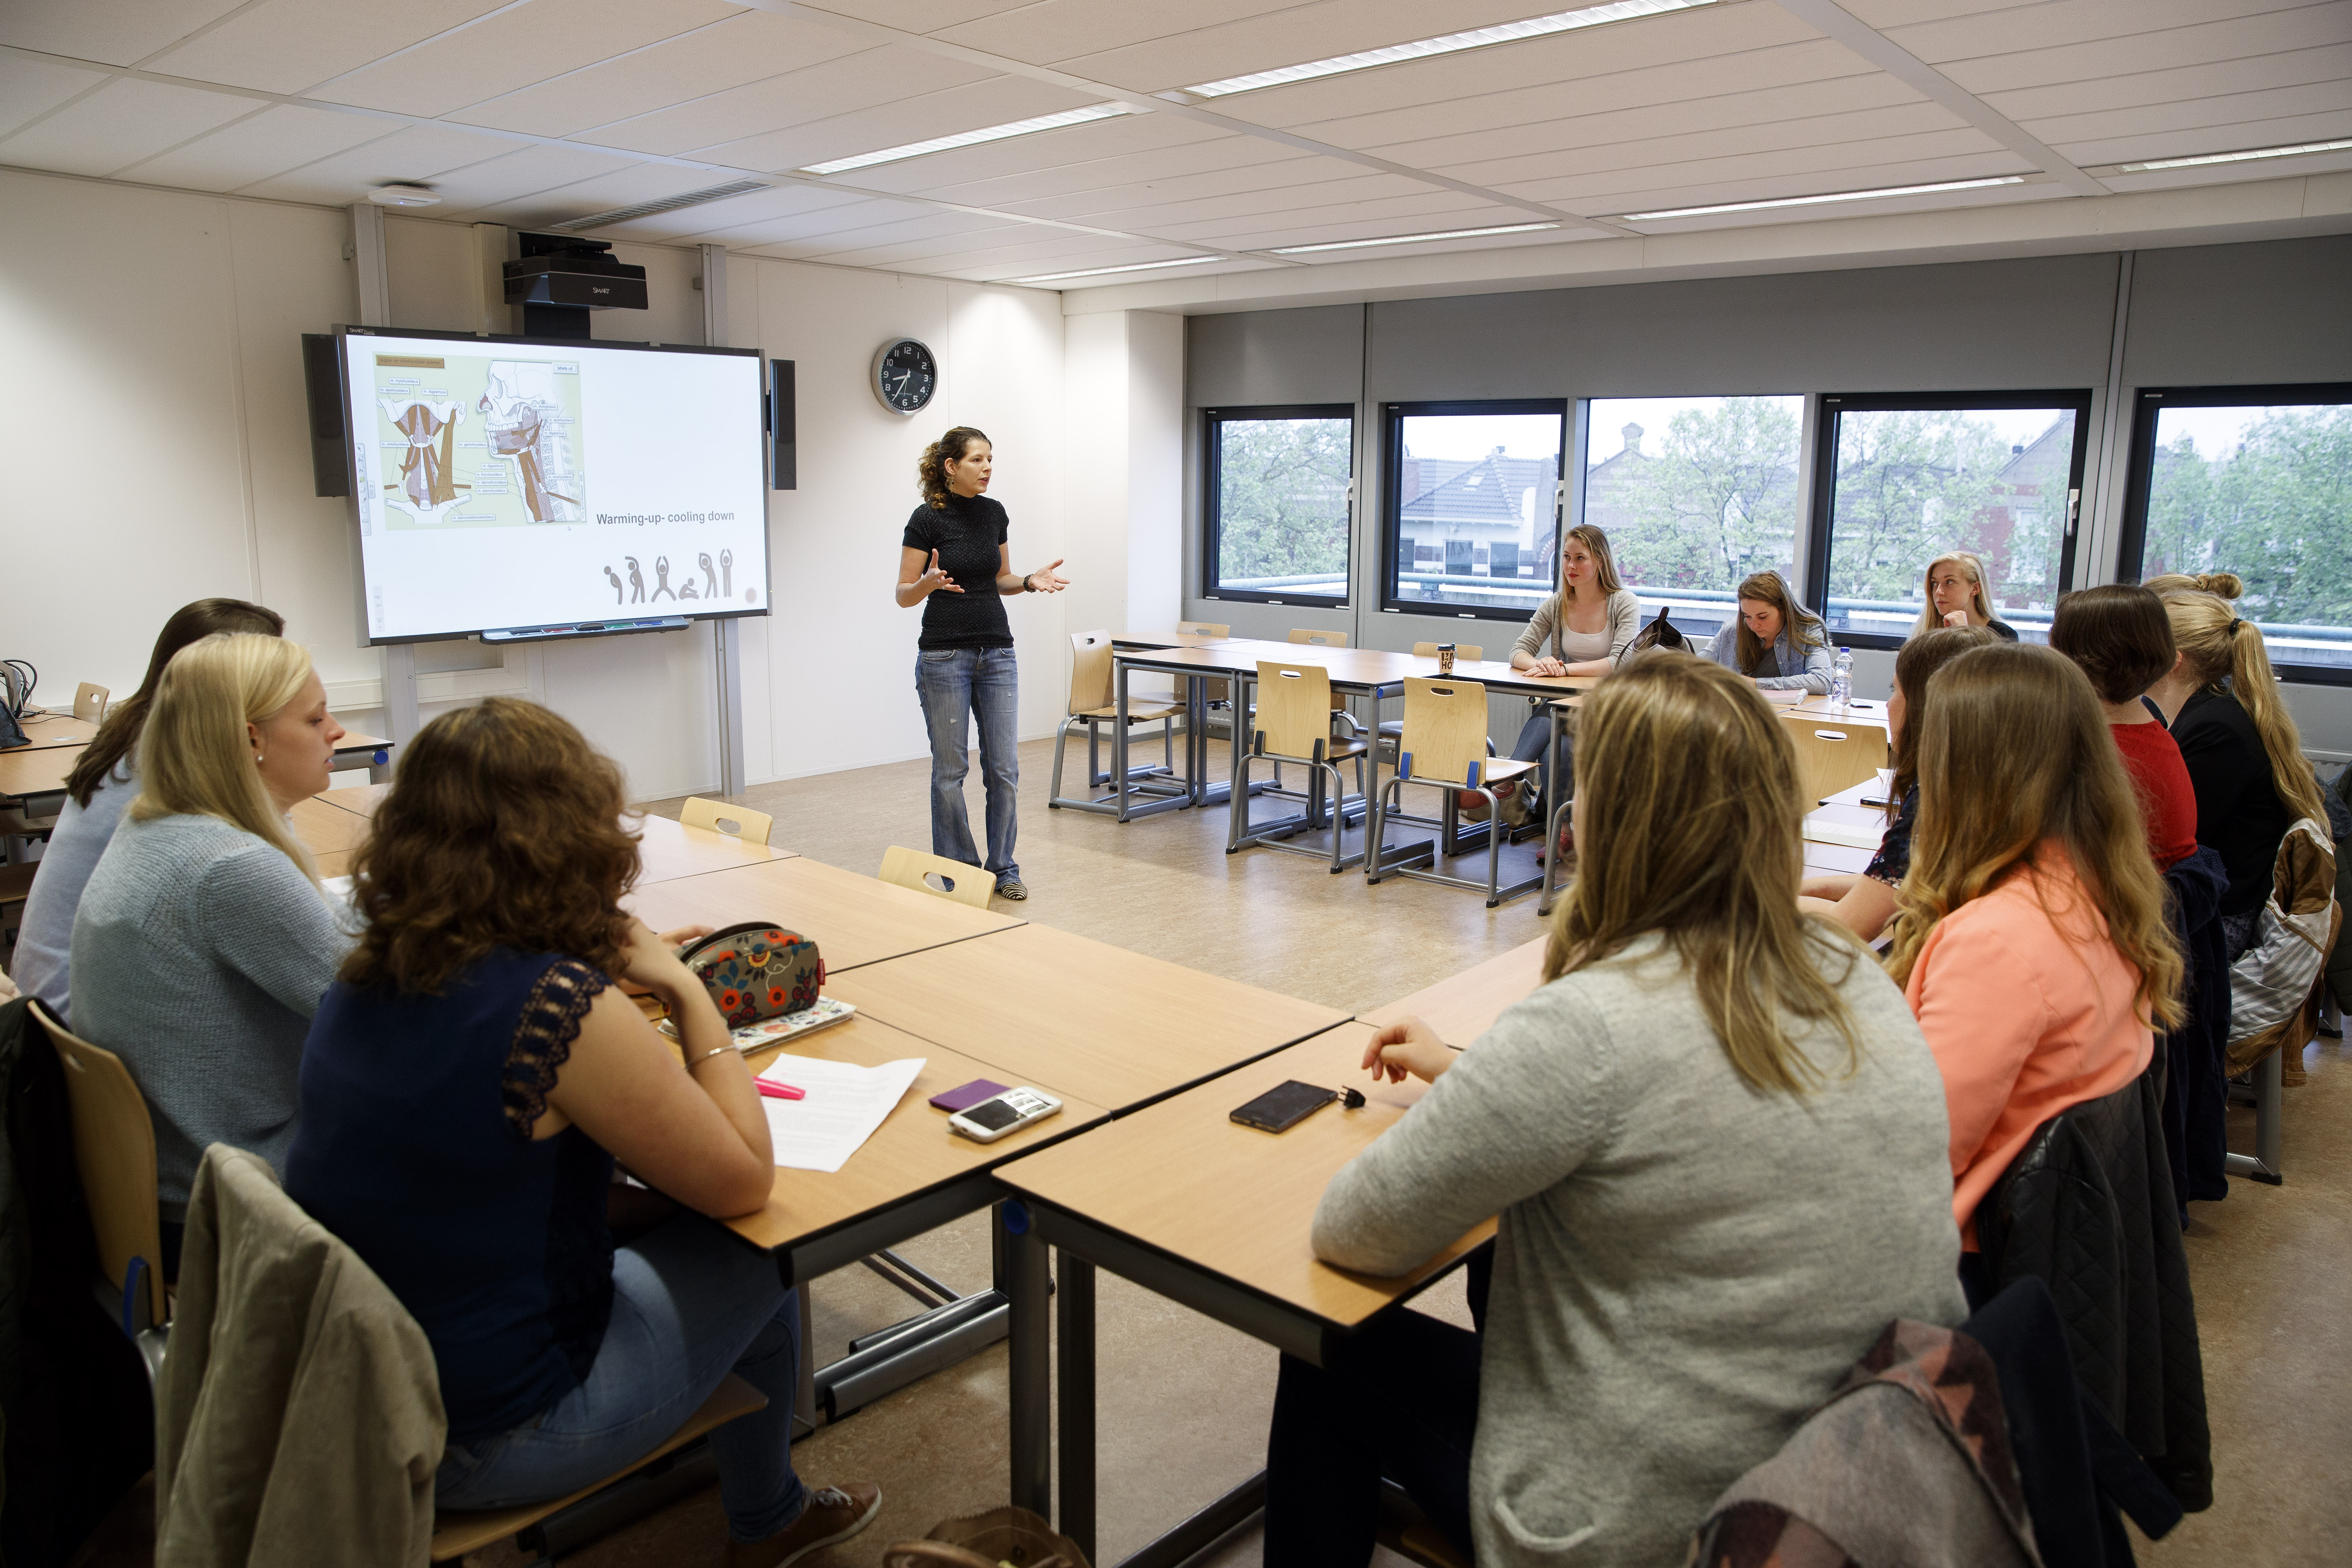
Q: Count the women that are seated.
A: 12